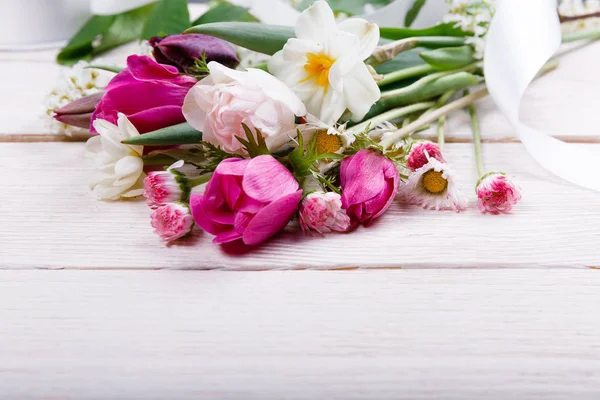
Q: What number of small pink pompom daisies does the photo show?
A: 5